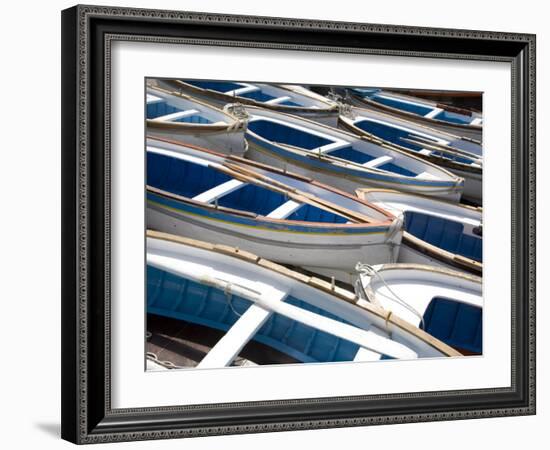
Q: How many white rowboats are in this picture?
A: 9